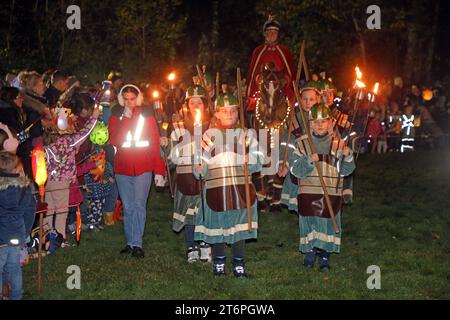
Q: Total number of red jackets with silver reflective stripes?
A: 1